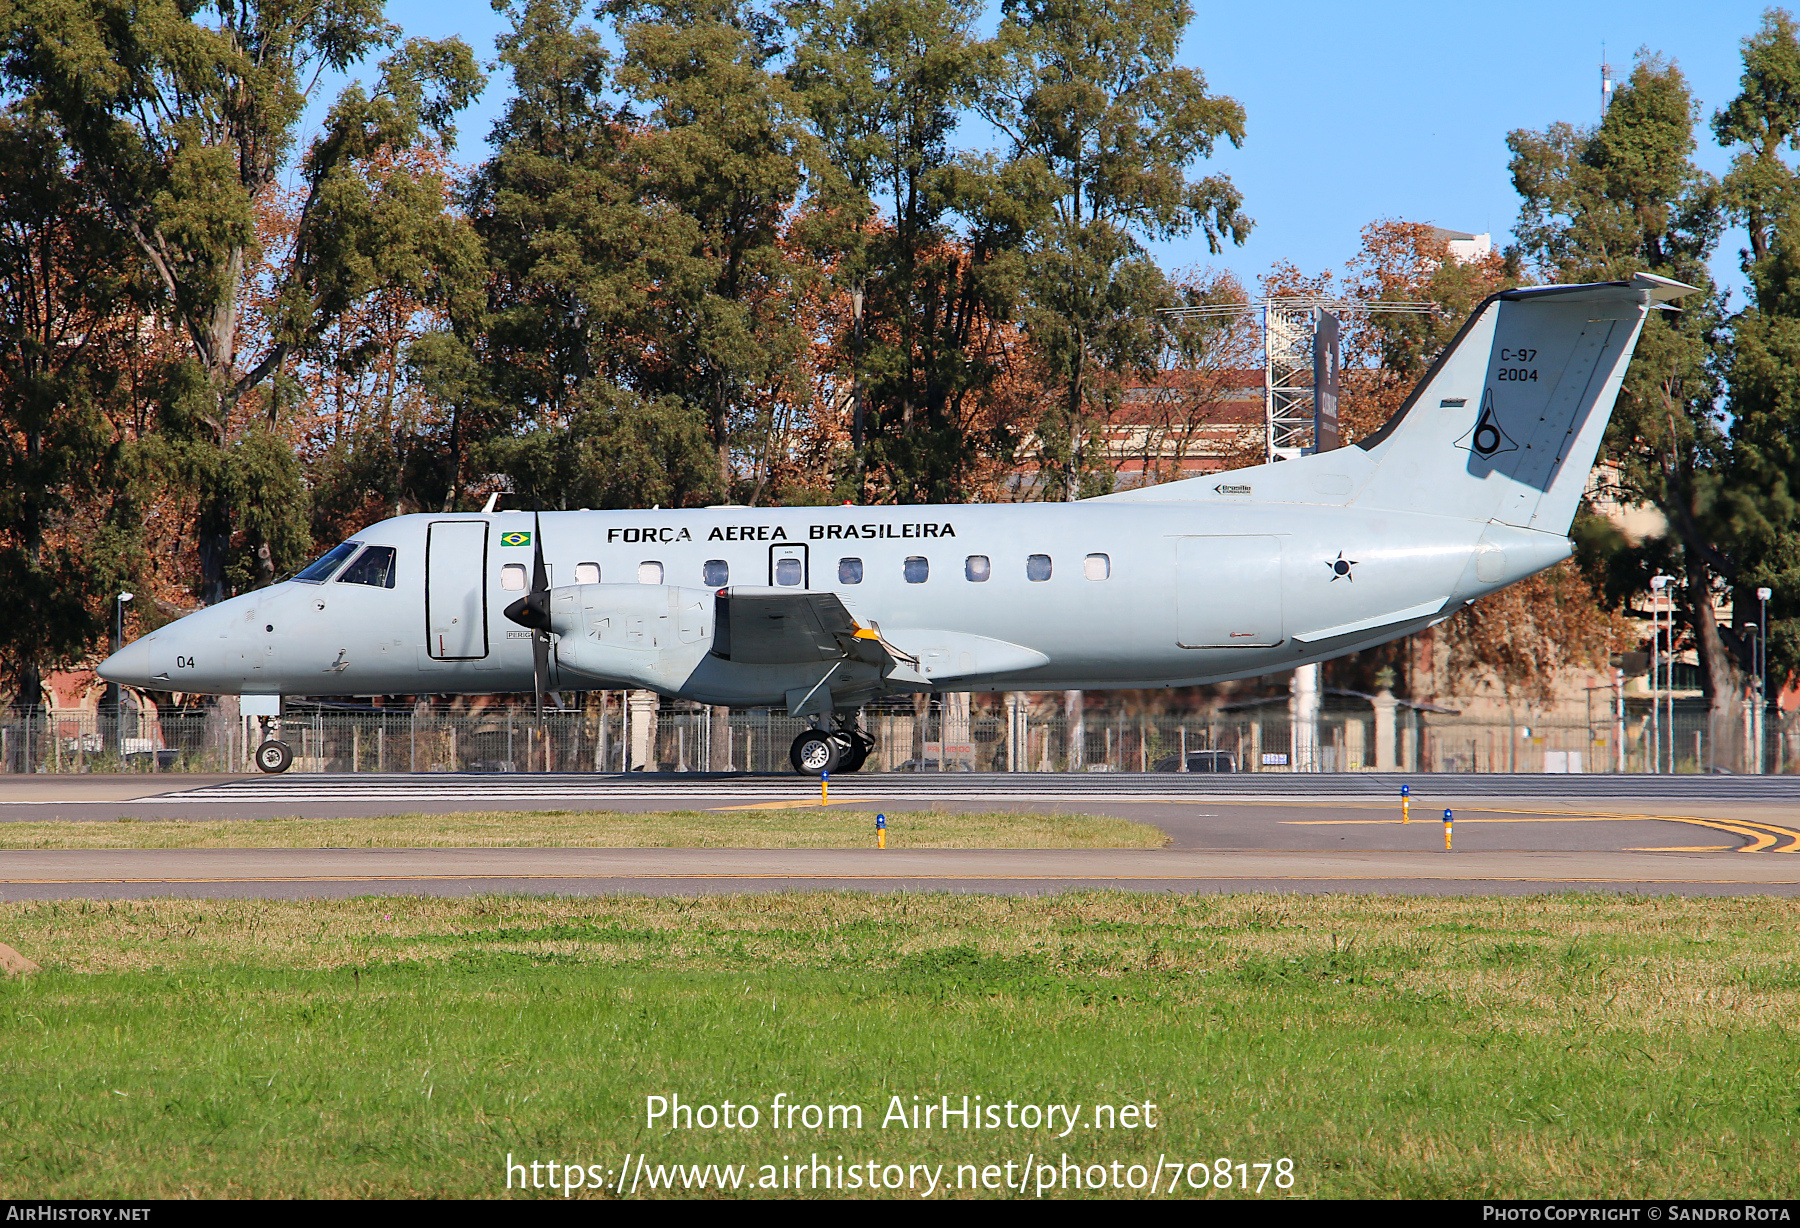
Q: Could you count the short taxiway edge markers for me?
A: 4